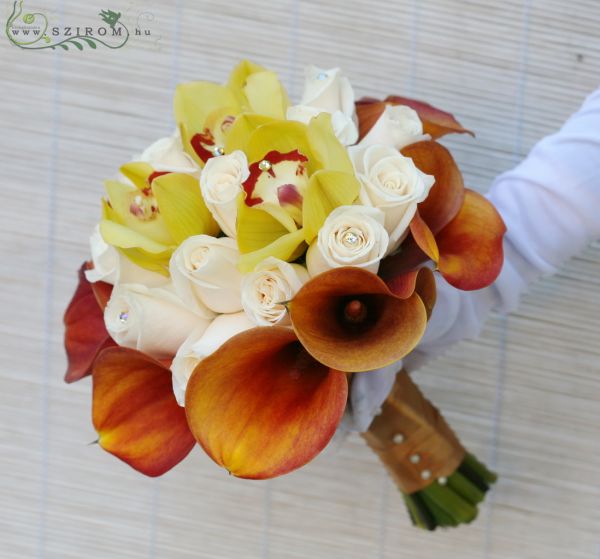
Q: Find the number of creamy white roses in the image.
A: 11